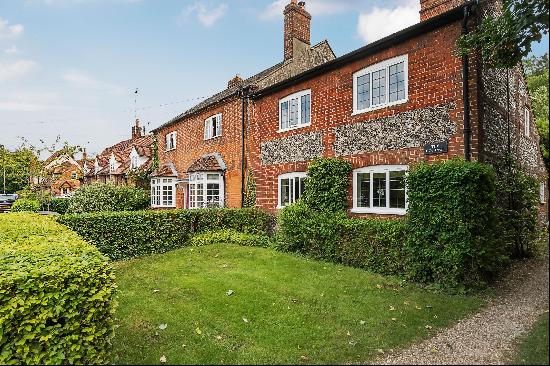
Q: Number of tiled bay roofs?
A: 2